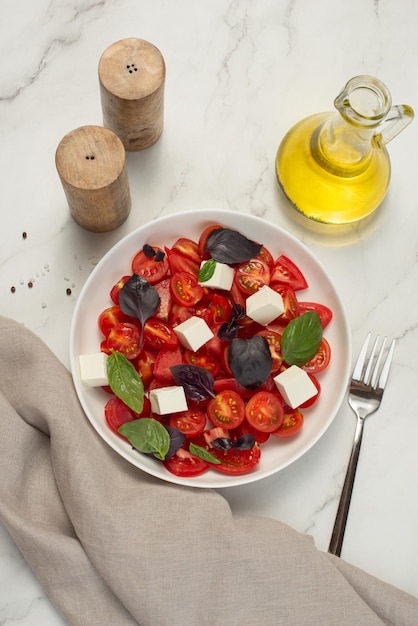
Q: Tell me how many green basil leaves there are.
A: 5